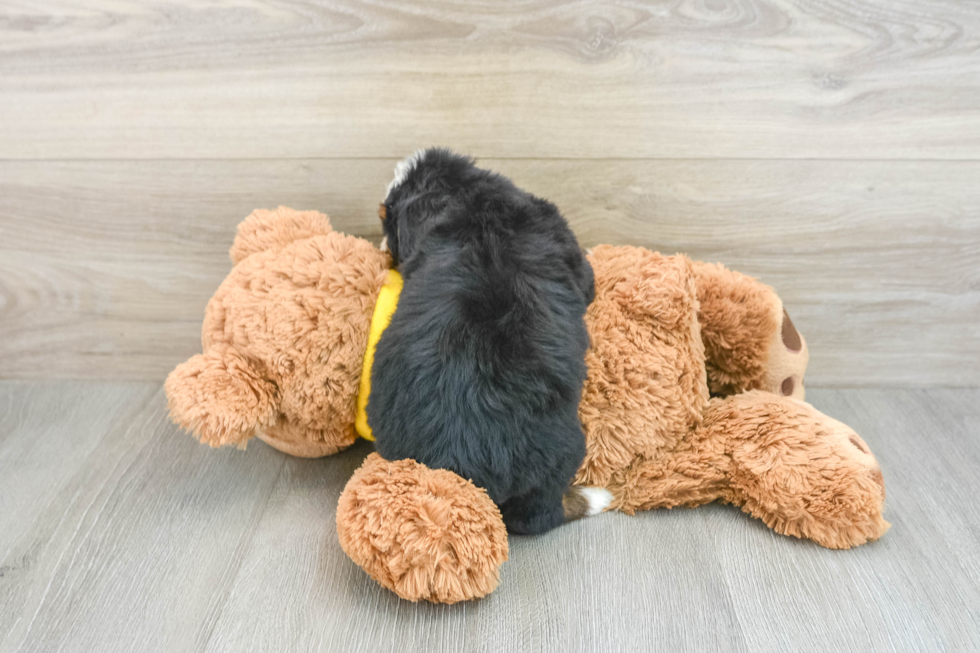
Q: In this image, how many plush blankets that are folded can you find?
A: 0